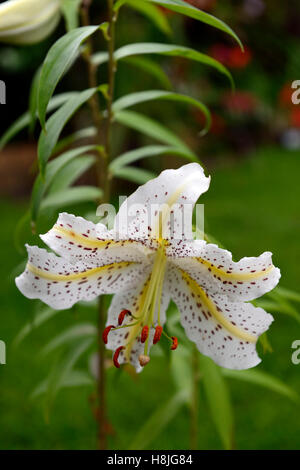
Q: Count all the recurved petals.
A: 6